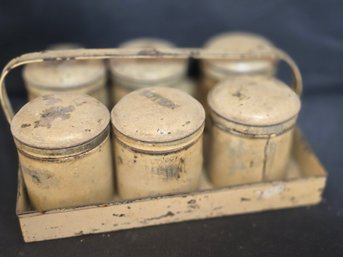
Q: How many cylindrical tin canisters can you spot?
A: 6